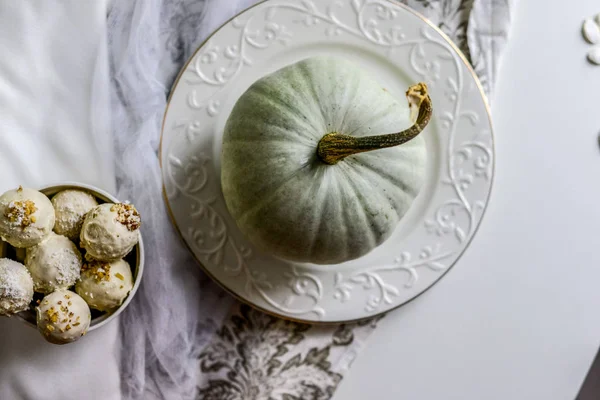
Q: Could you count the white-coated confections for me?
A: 7